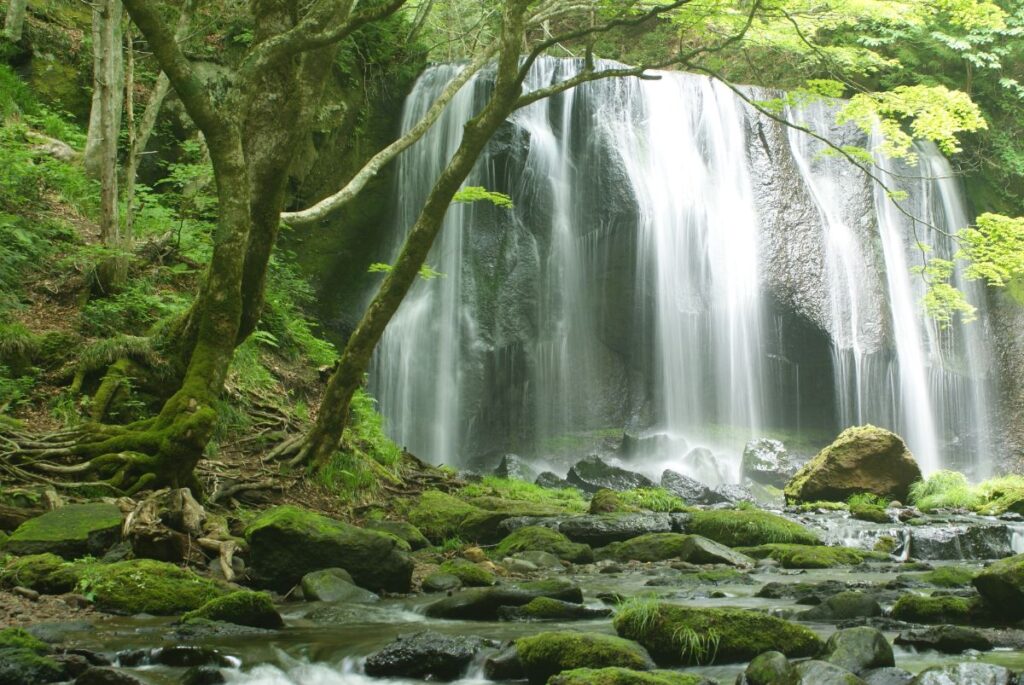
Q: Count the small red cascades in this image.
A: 0